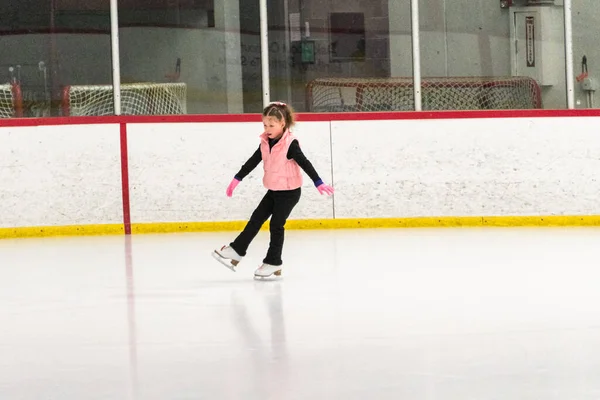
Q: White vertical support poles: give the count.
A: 4